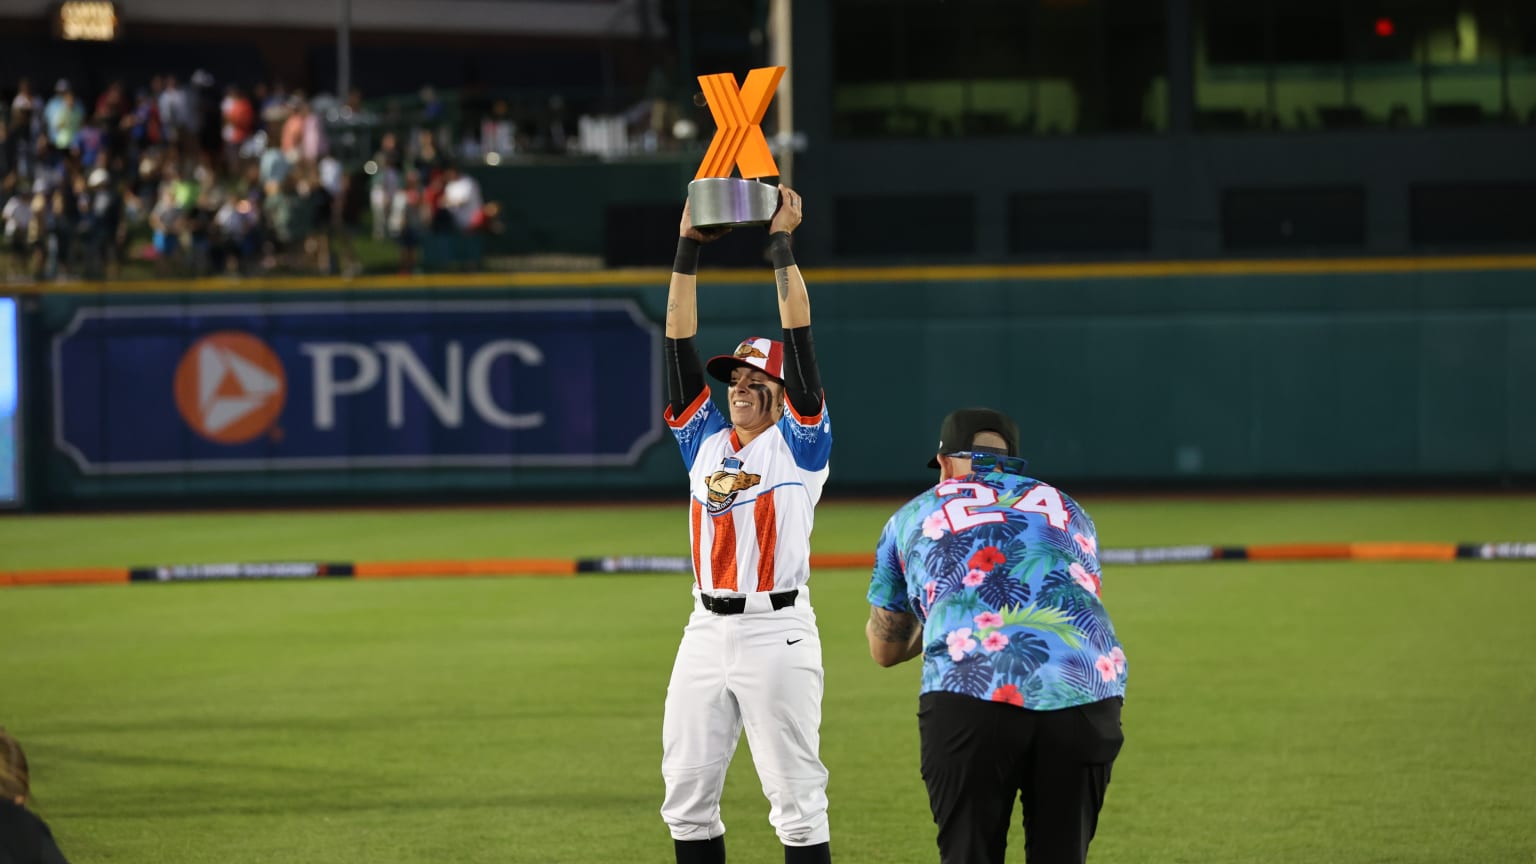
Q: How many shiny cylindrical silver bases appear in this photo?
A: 1